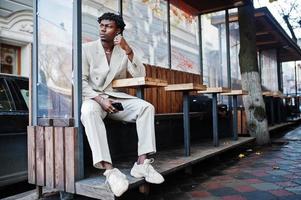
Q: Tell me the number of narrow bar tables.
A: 4